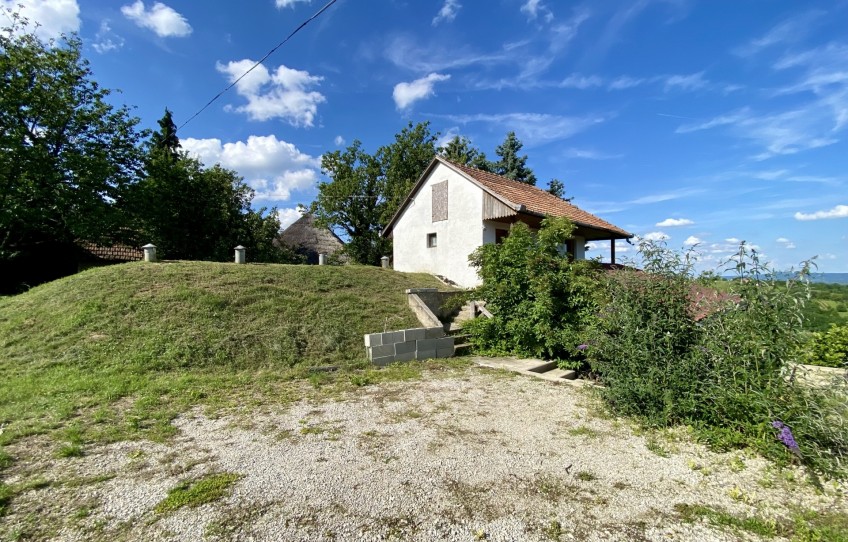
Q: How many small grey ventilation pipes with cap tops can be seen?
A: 4